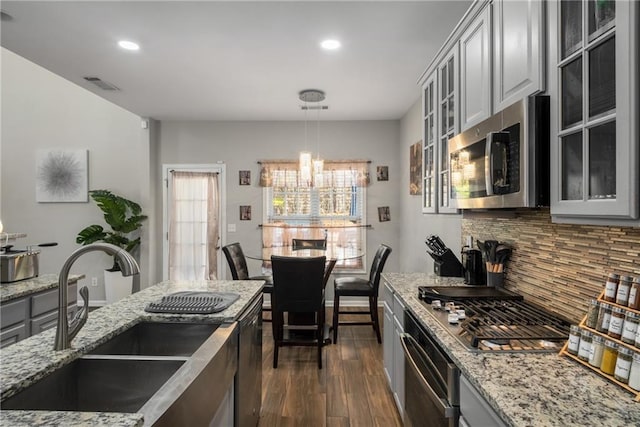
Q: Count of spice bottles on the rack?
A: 14